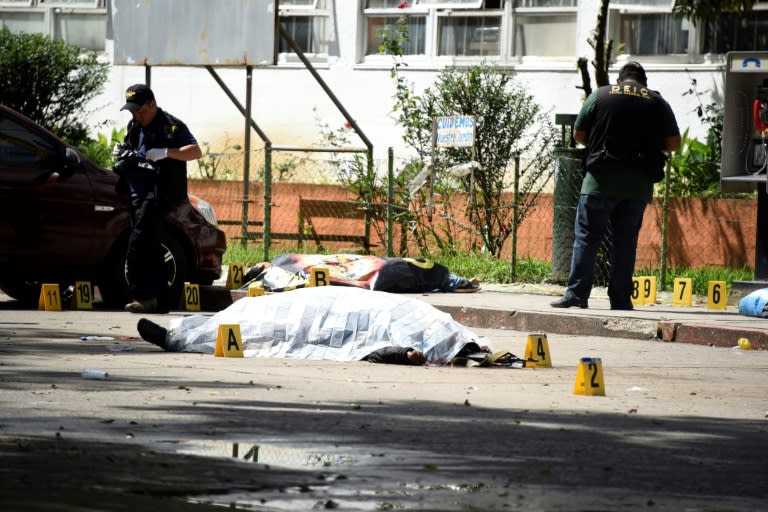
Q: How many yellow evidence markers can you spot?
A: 13